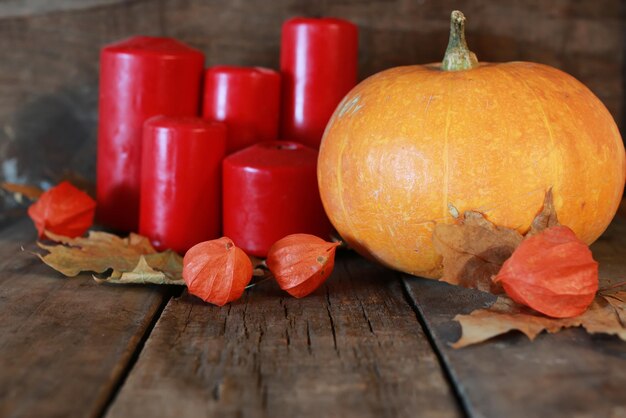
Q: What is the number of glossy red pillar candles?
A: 5